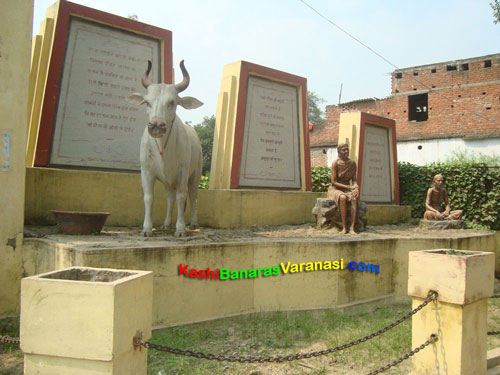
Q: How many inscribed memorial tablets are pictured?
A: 3